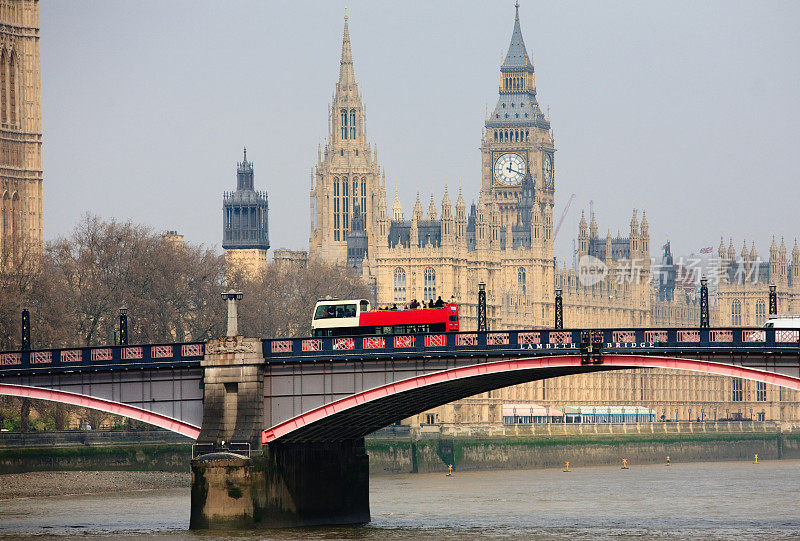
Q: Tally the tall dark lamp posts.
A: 6